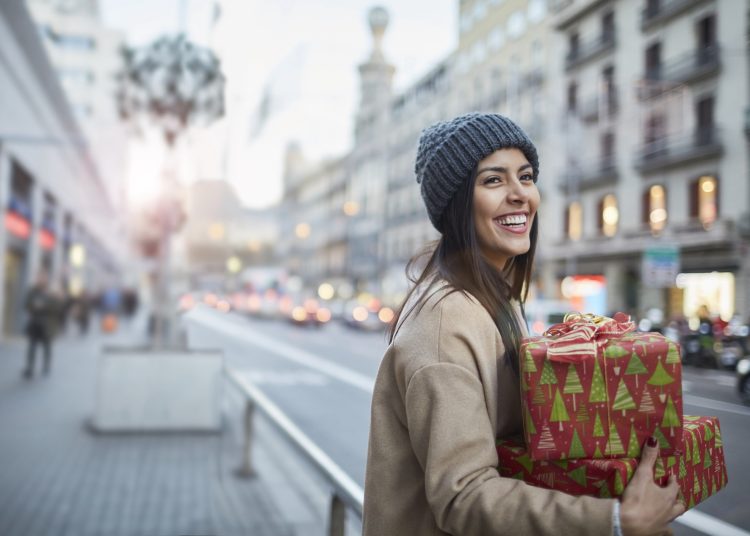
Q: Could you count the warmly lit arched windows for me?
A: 4